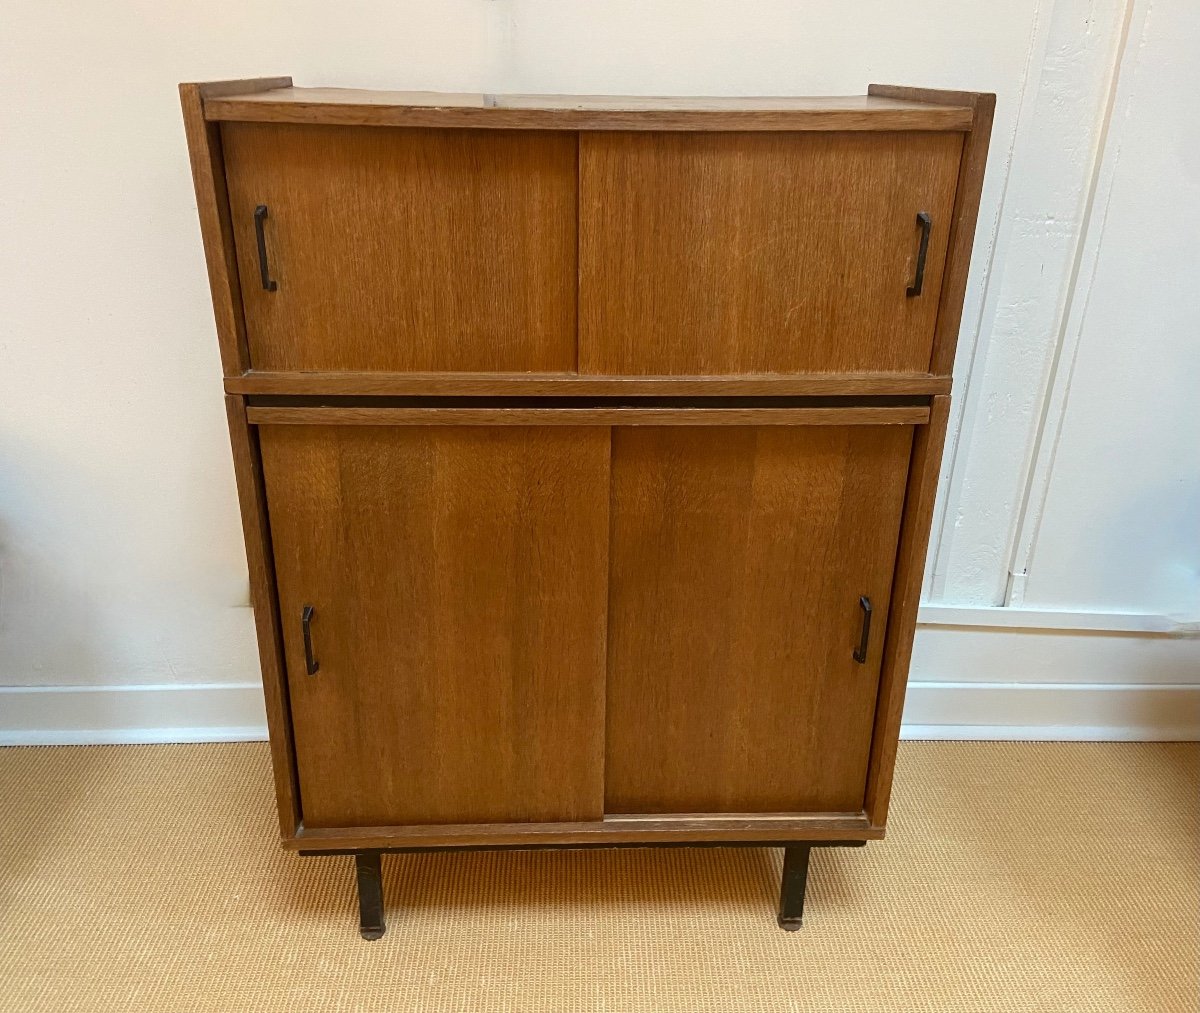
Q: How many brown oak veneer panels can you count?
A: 4